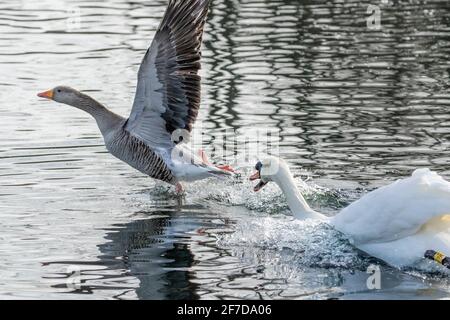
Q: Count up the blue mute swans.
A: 0